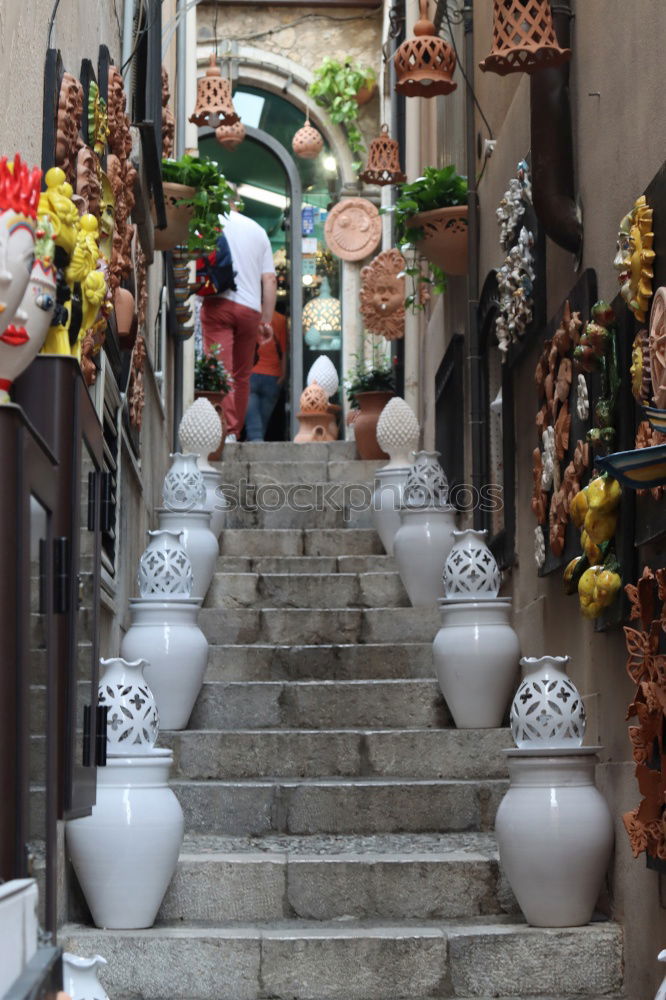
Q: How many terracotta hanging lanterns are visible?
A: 6